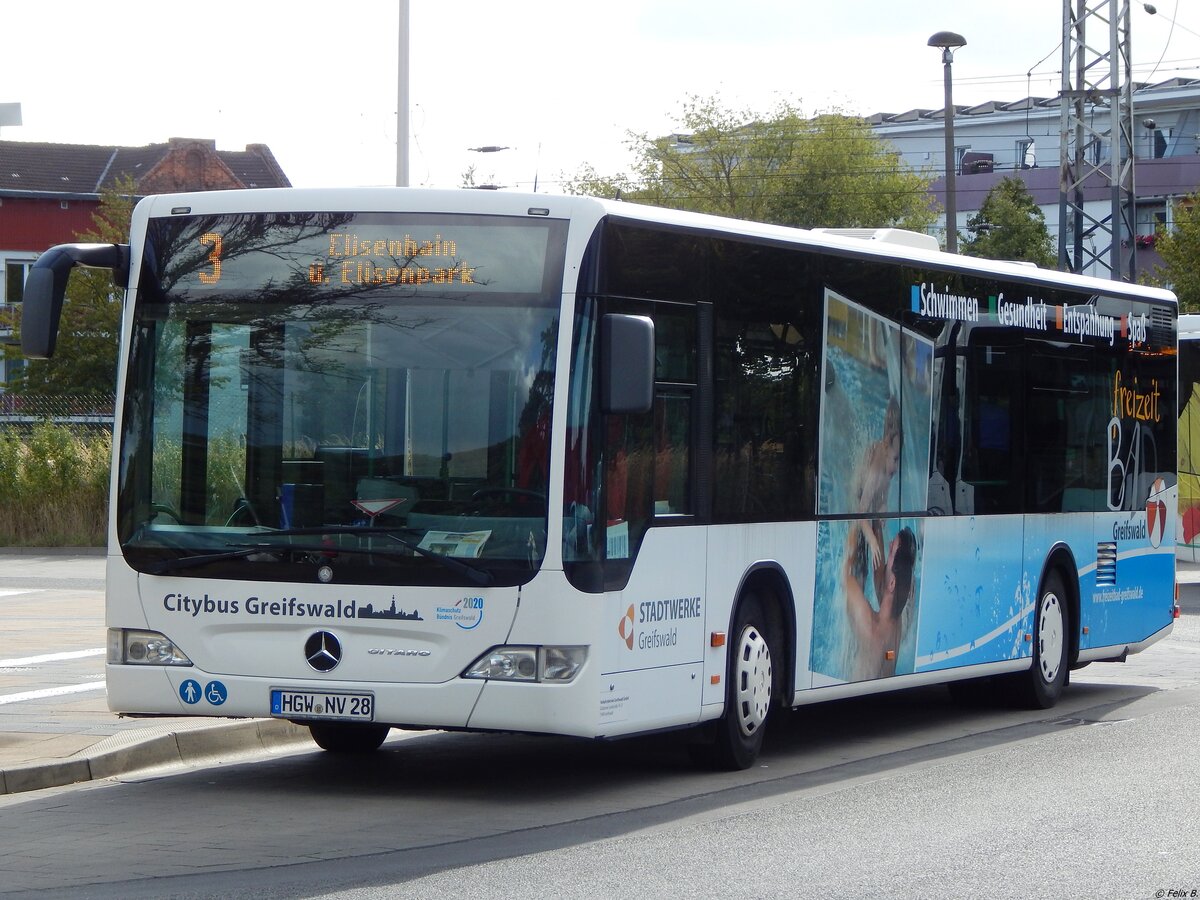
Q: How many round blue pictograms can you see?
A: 2